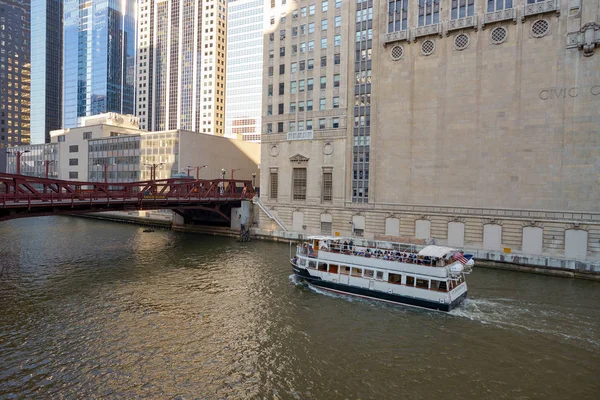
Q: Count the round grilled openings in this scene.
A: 5